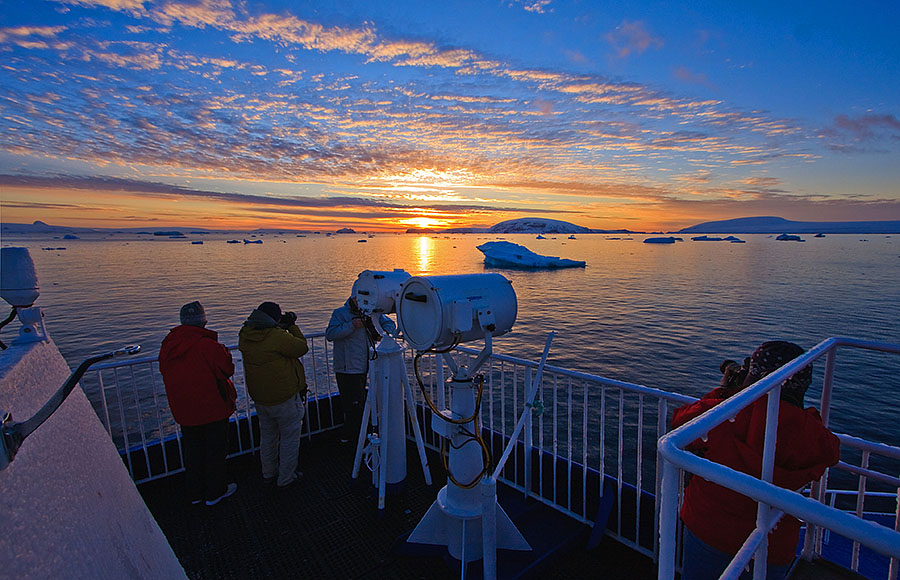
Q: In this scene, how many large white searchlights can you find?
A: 2